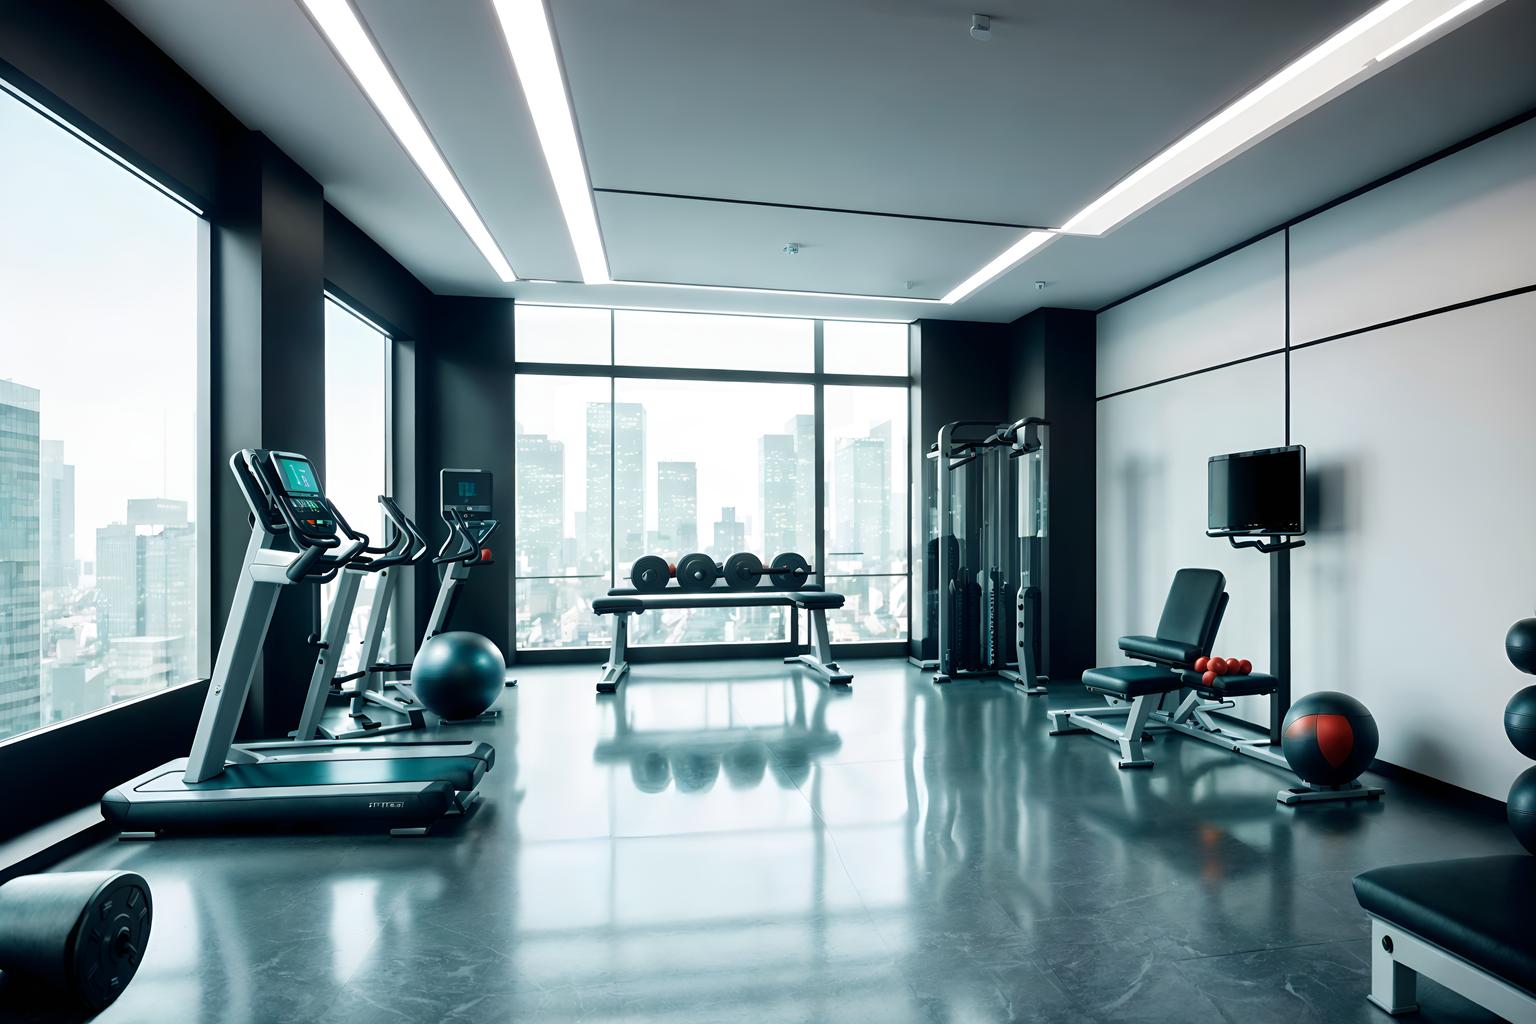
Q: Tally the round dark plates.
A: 4